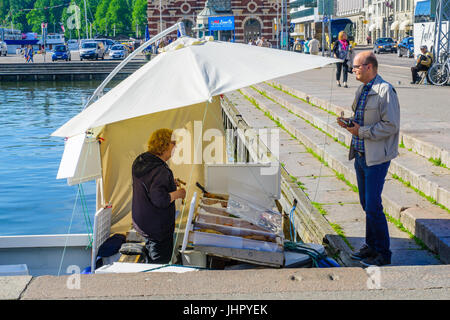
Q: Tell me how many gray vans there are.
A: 1